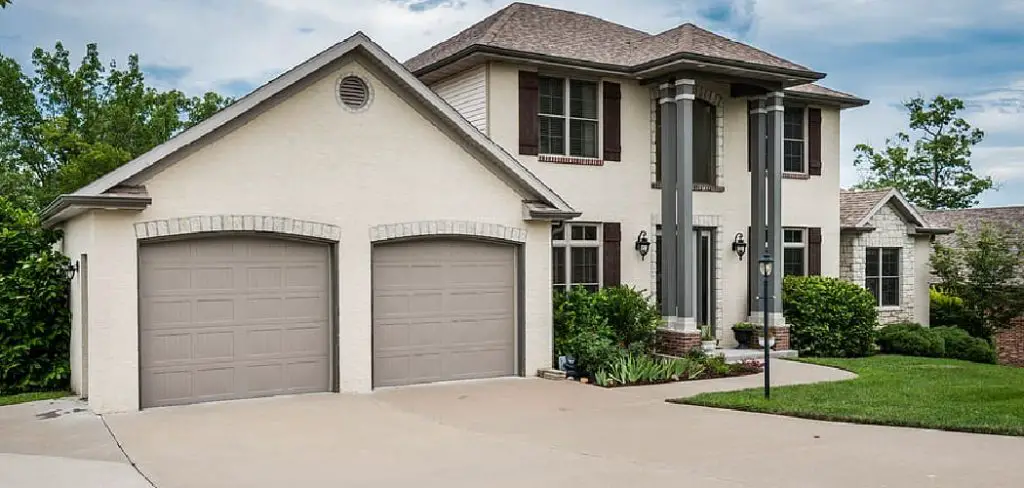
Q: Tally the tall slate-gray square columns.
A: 4